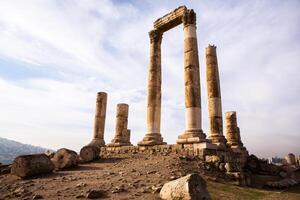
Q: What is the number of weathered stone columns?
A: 6